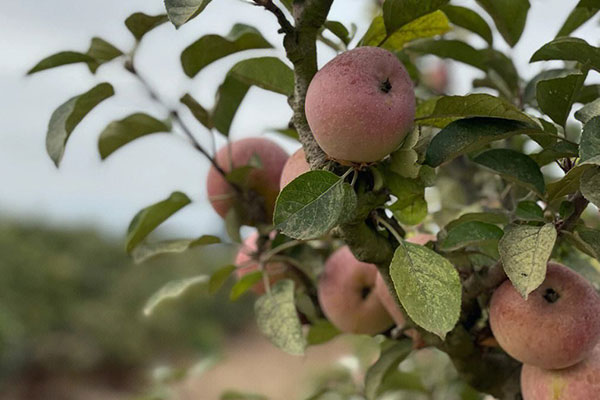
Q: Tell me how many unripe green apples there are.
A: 0